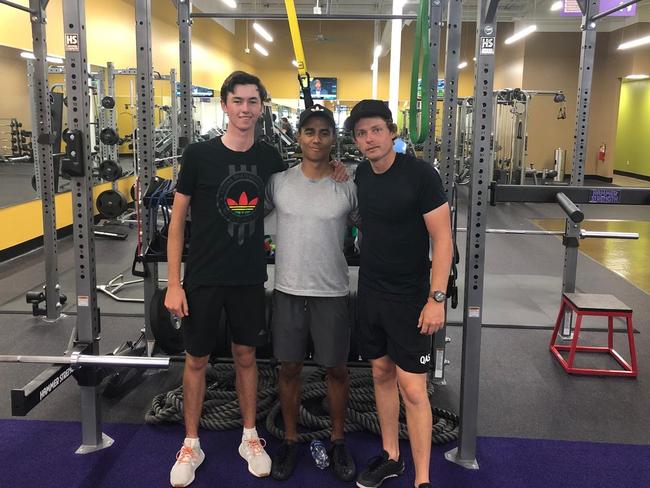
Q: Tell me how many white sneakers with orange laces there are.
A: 2